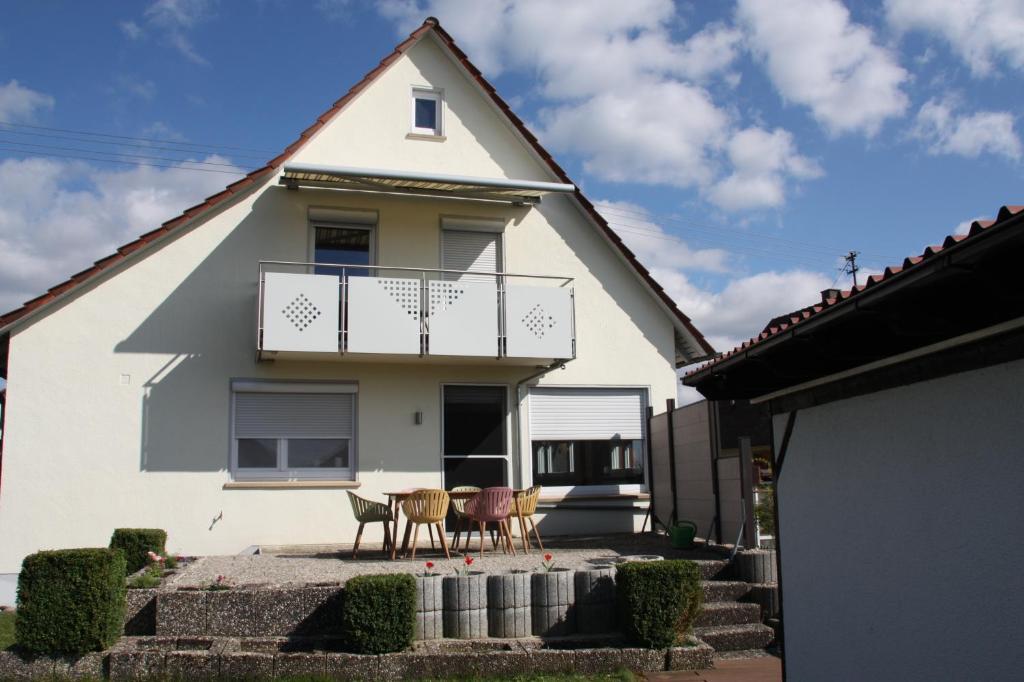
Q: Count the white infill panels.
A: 4